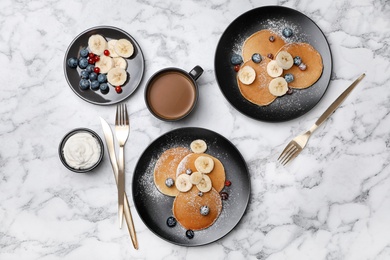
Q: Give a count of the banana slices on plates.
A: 15